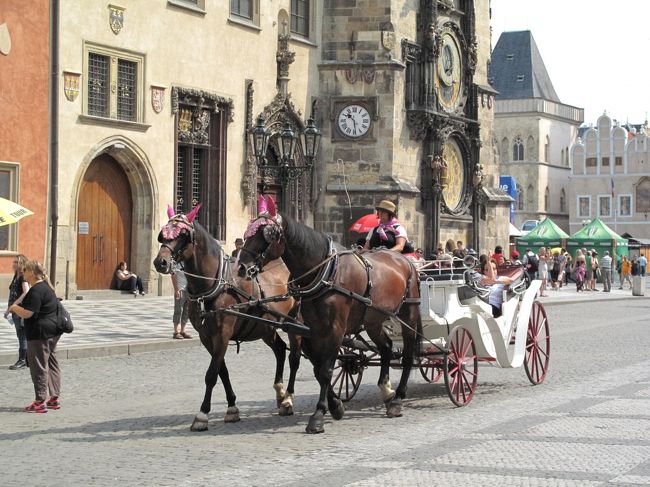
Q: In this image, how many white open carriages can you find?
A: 1